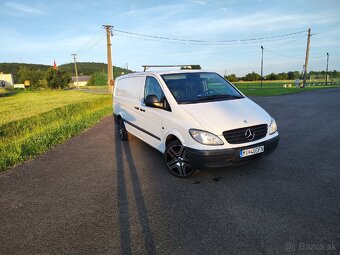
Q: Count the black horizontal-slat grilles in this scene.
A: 1